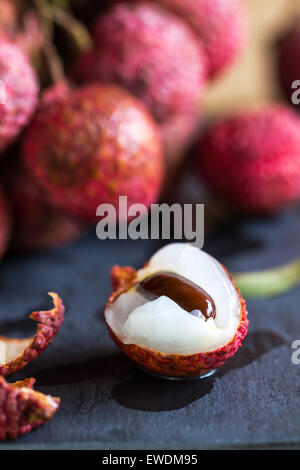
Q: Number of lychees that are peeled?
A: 1